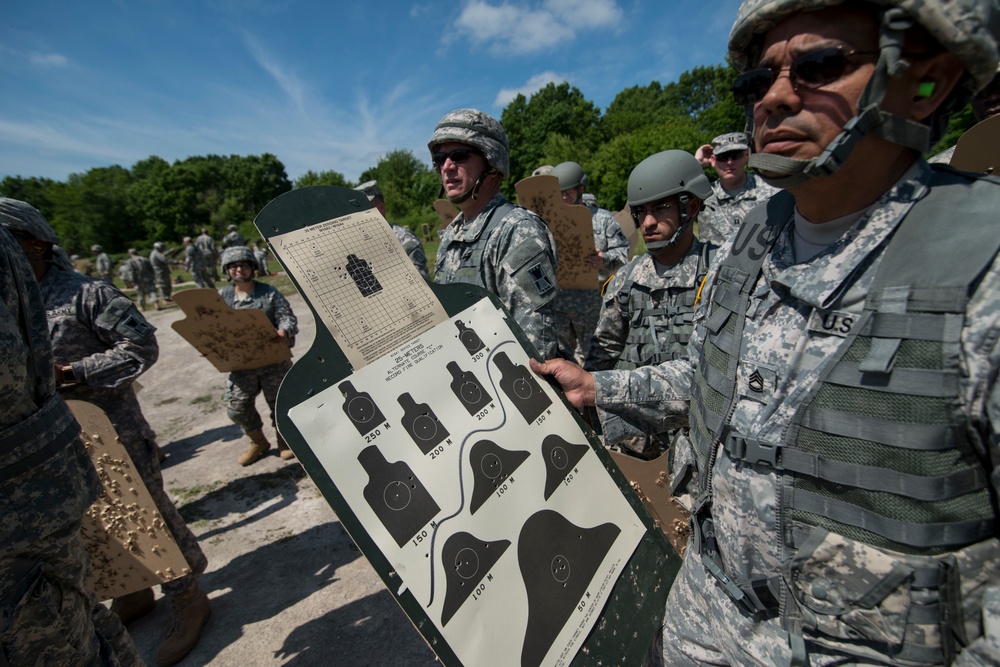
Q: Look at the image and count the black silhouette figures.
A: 11